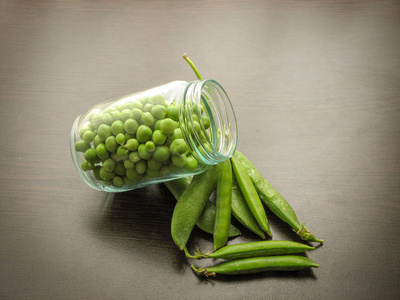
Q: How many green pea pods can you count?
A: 8